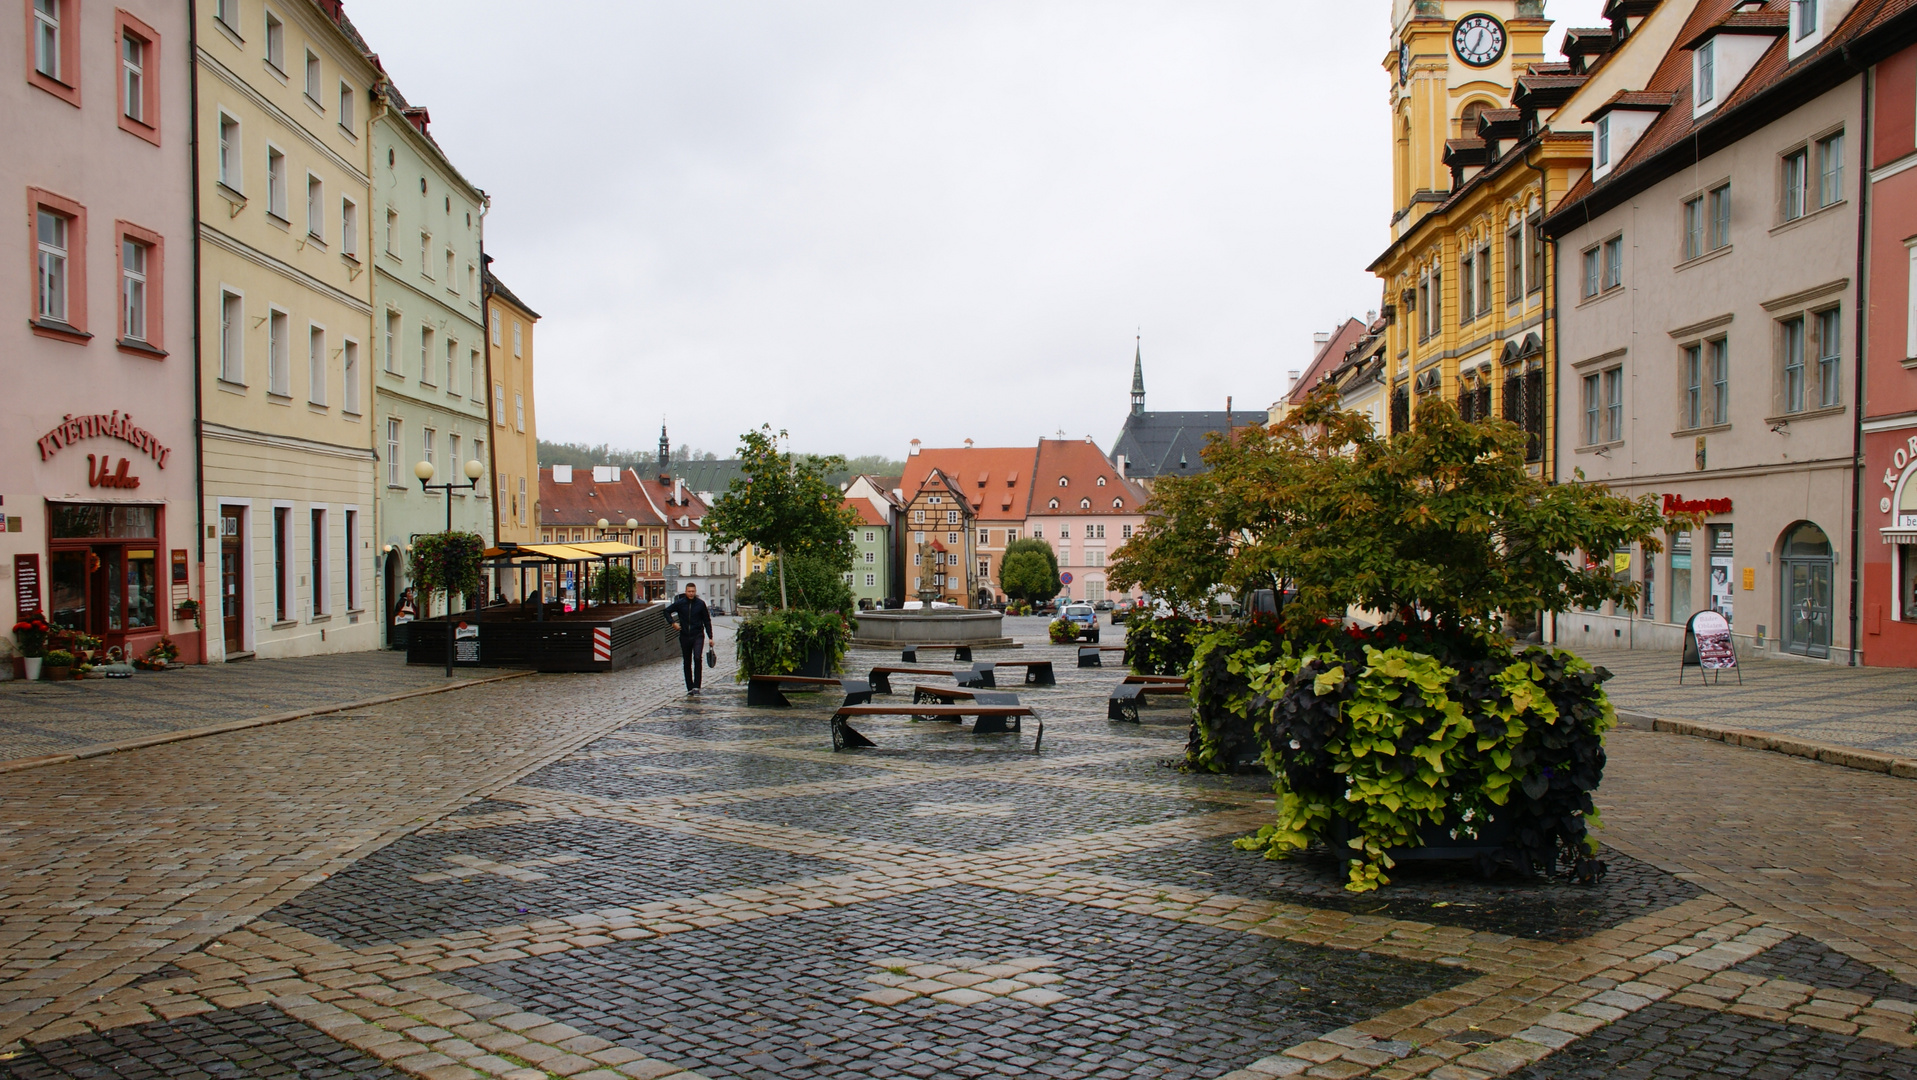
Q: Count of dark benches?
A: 9